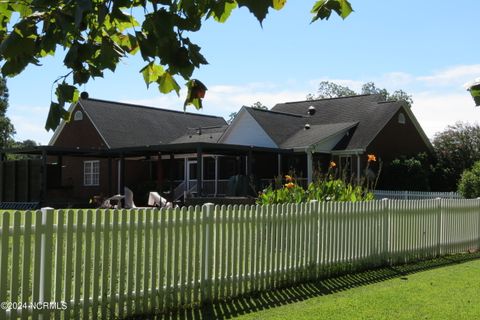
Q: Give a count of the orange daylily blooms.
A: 4